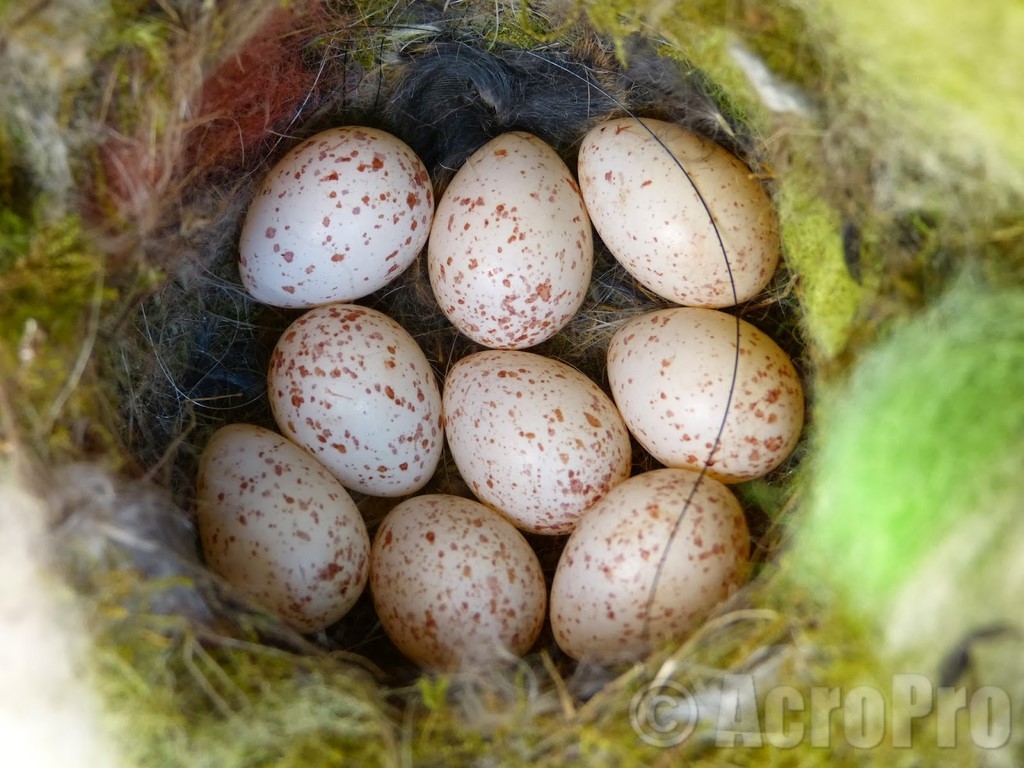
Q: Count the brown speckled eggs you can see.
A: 9